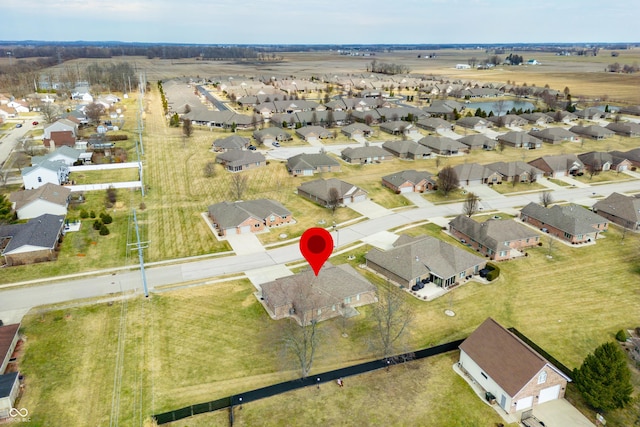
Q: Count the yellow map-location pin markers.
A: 0